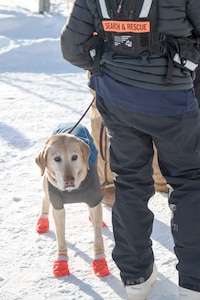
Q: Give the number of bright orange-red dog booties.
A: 4